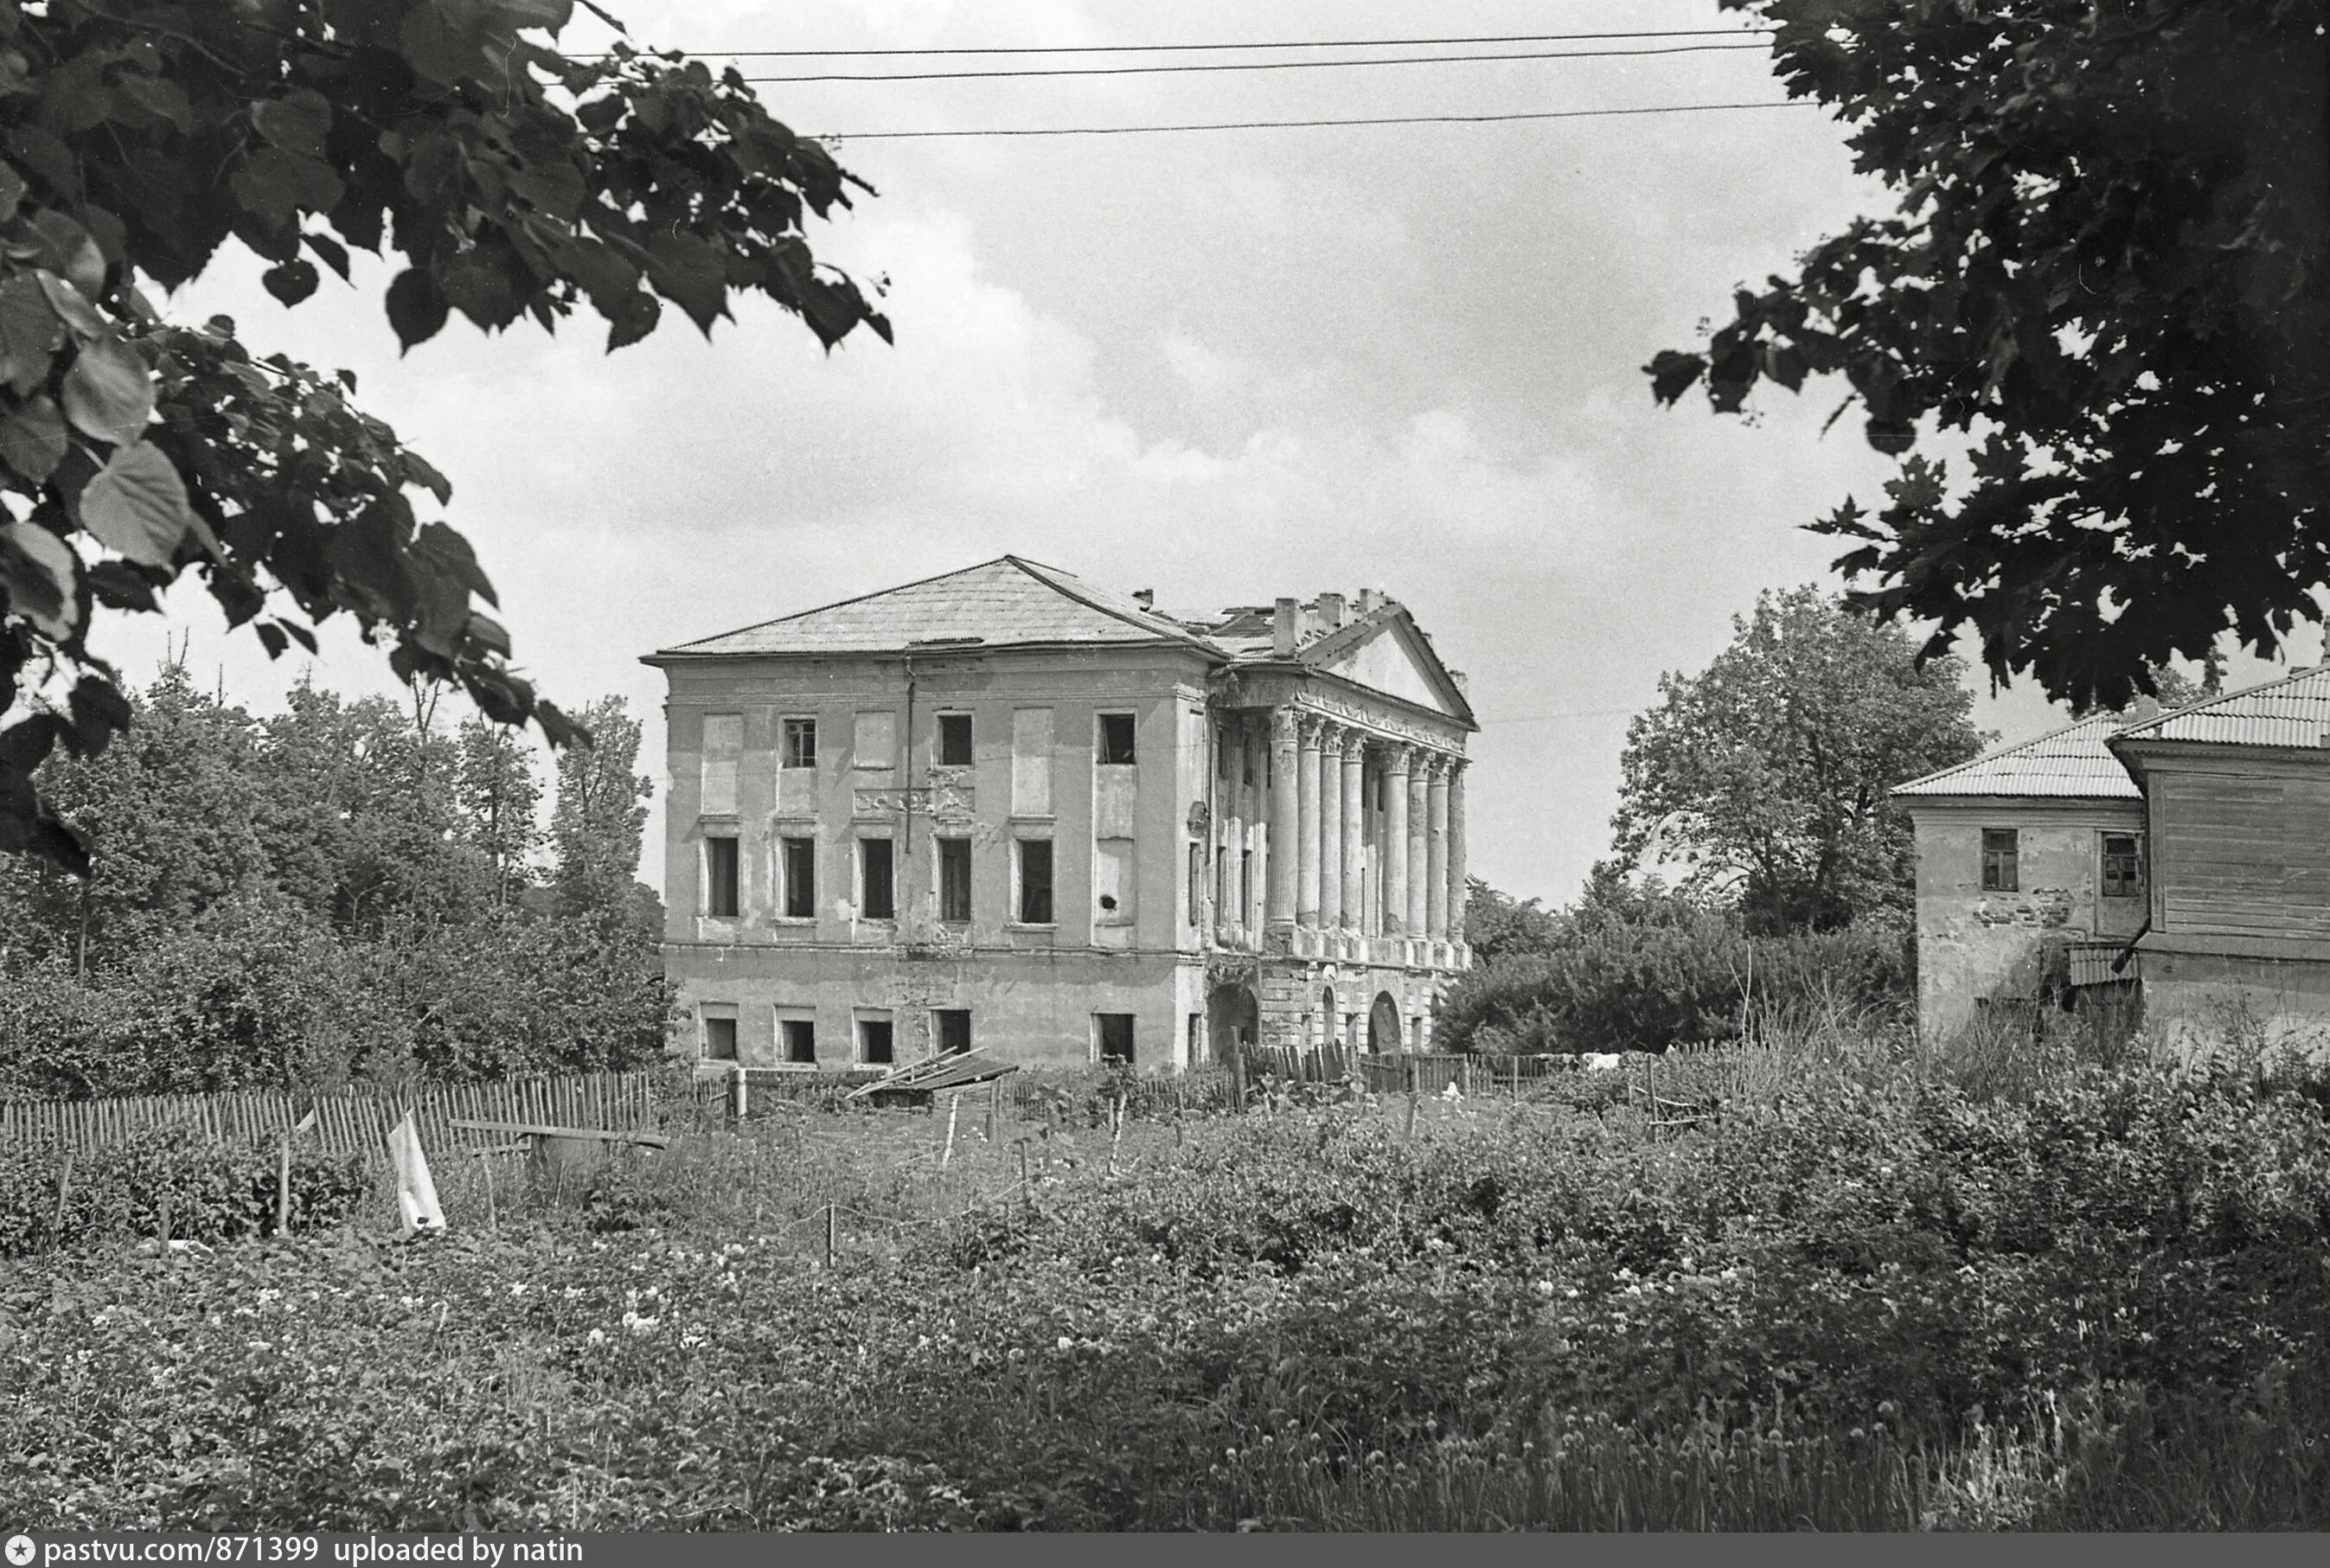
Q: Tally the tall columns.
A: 8